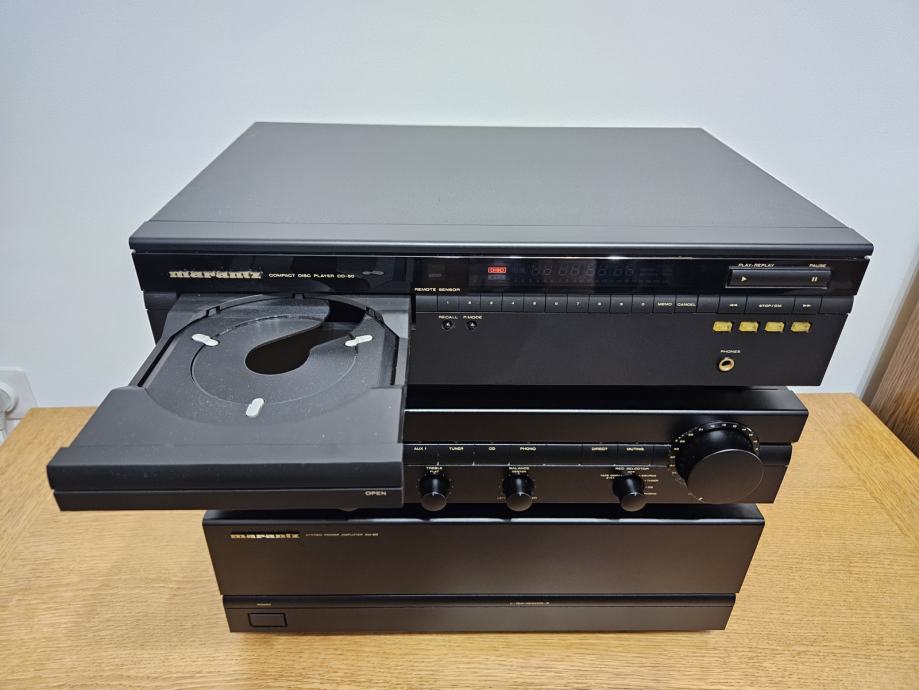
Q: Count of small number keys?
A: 10